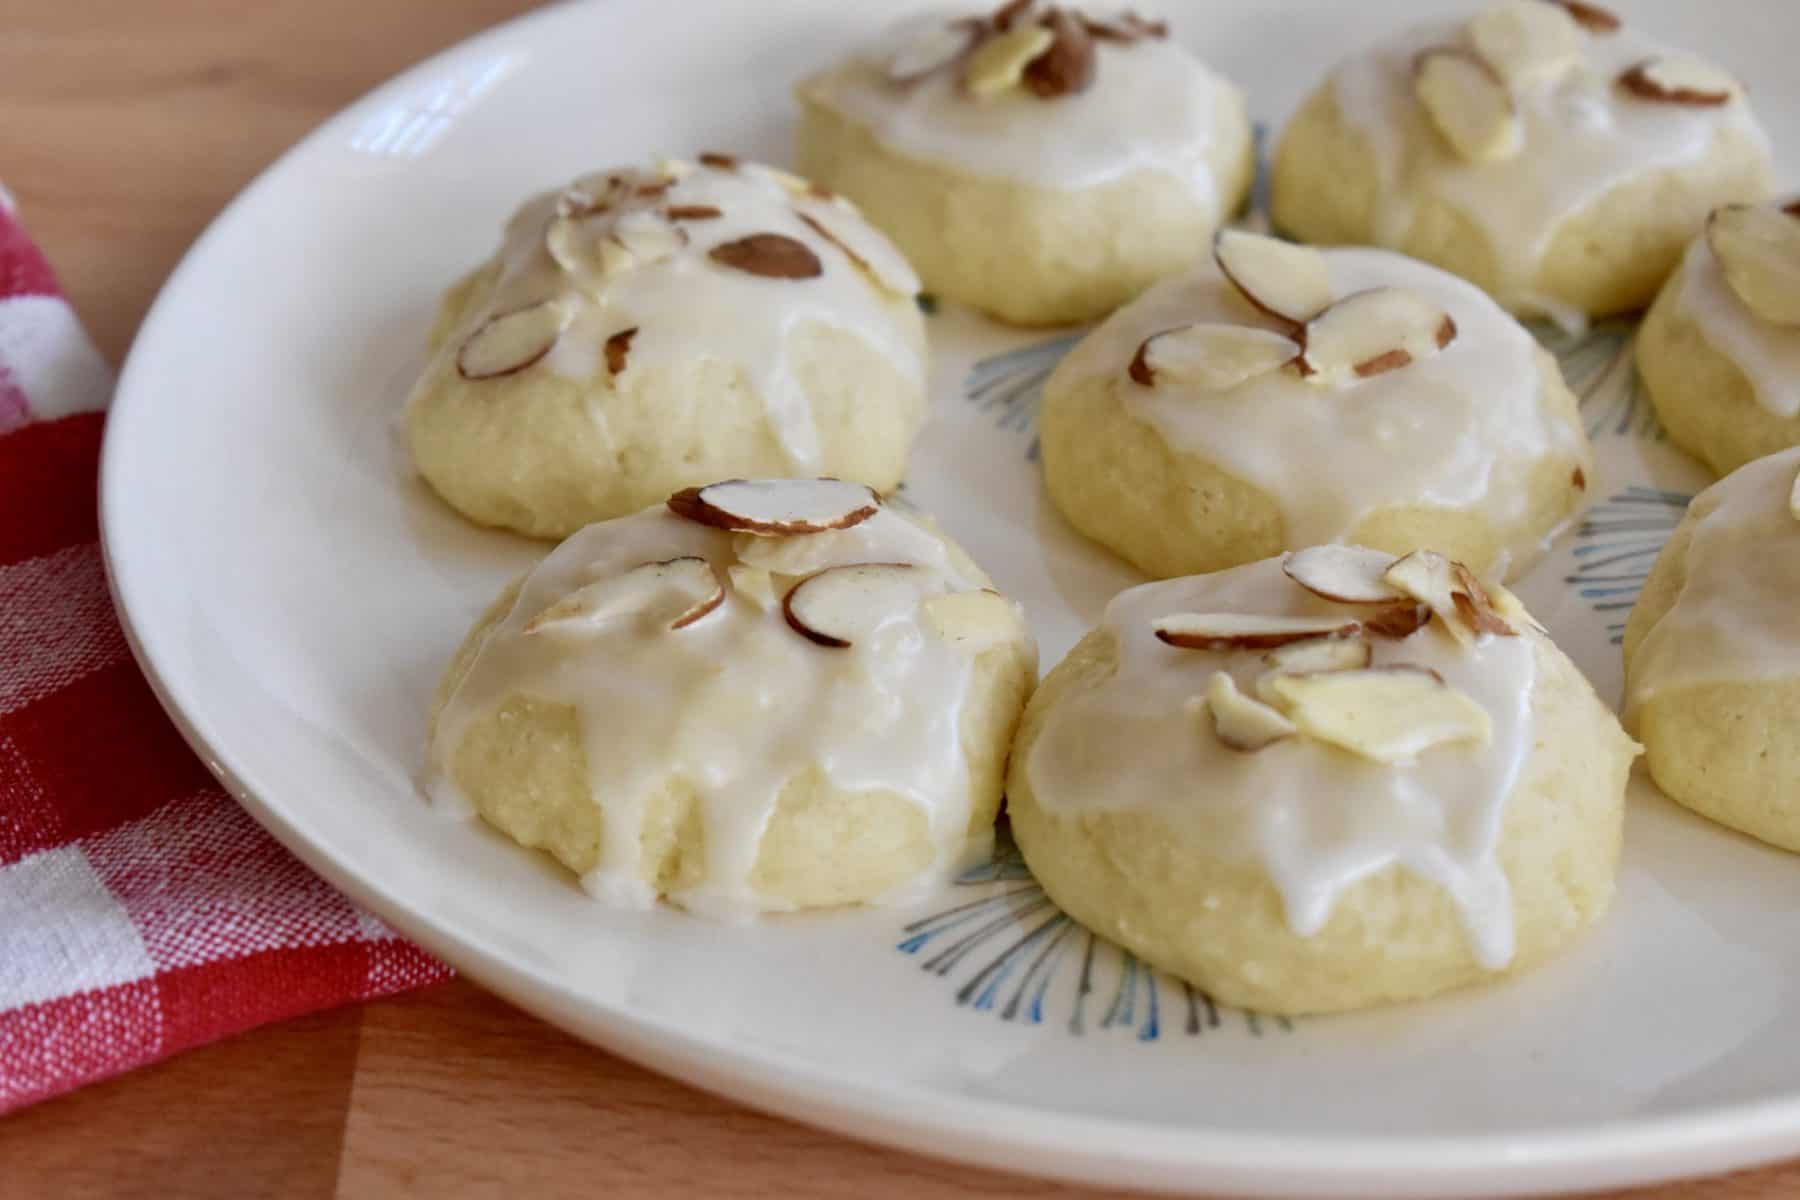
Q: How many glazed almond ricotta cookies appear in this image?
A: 8